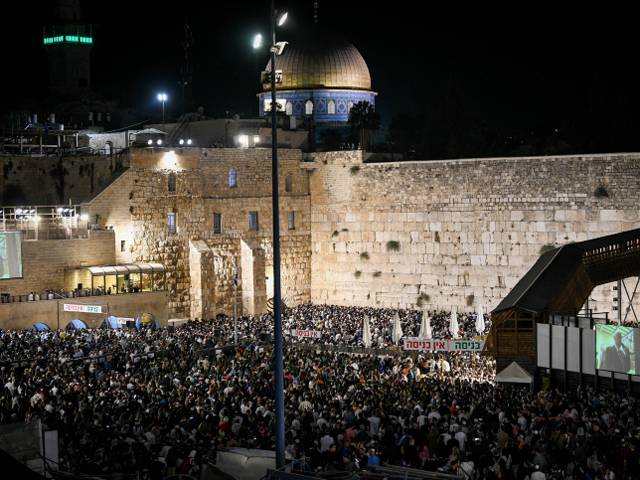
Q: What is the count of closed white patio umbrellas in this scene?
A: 5